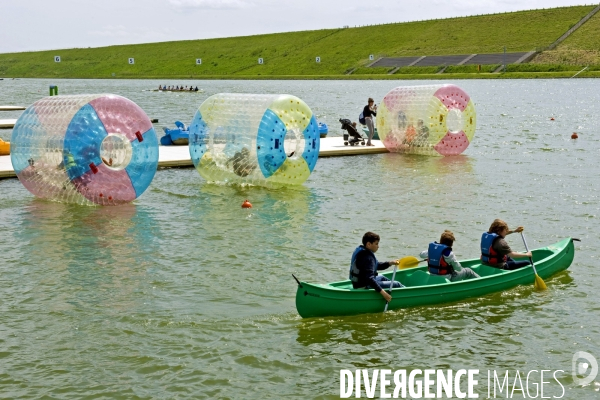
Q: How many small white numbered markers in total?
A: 6